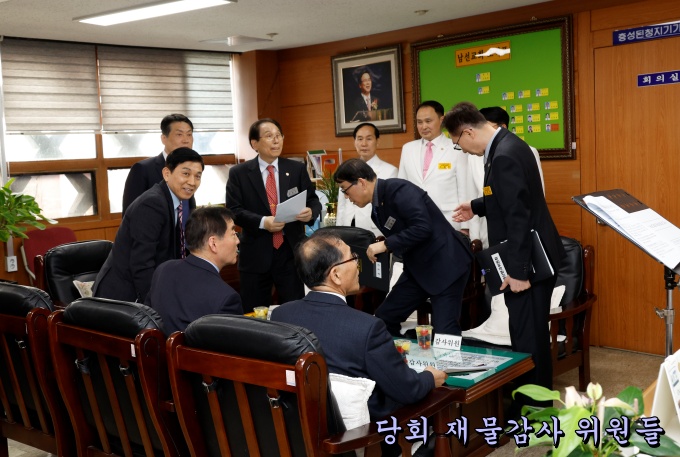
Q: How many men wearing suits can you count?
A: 10